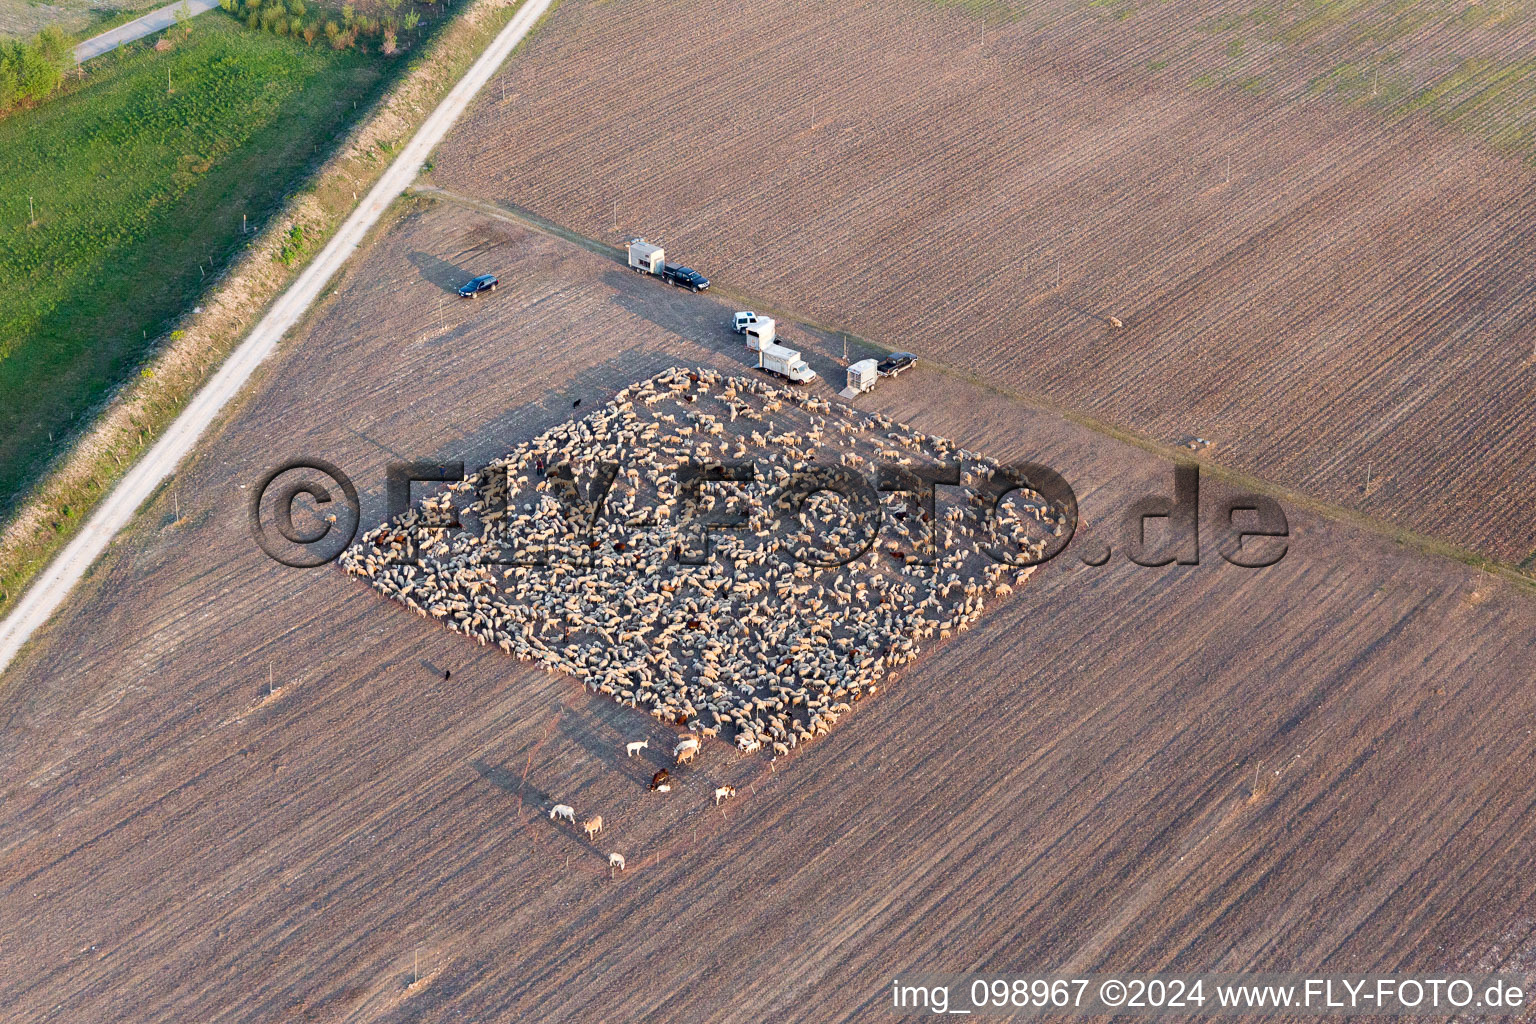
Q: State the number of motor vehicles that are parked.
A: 5